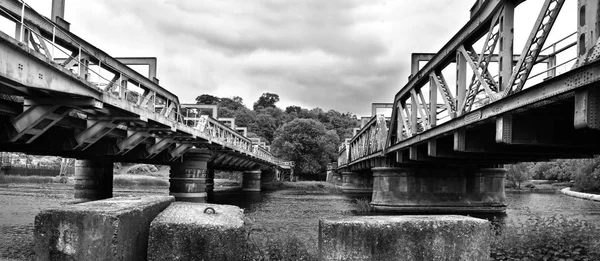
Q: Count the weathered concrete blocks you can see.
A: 3